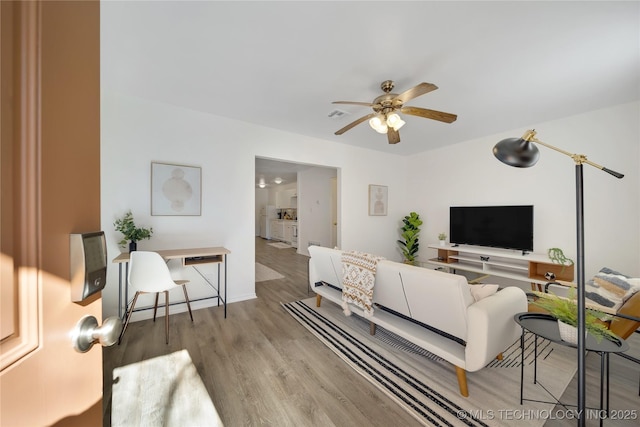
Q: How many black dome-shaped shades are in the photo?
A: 1